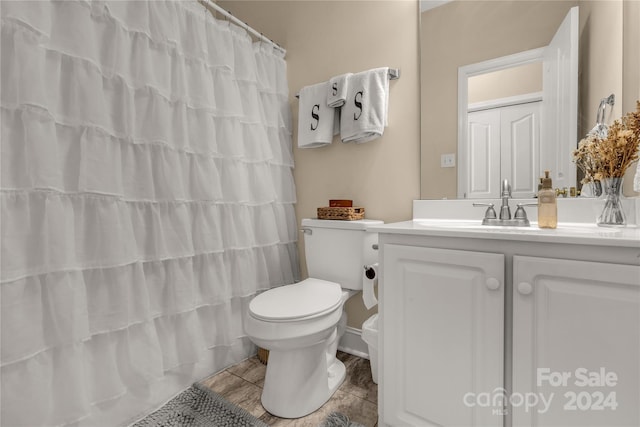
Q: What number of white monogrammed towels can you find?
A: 3